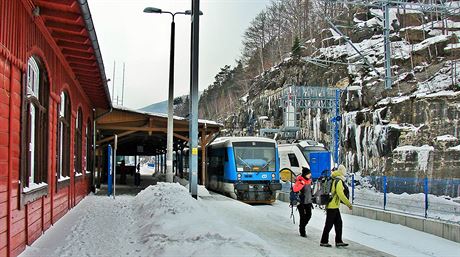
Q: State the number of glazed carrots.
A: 0